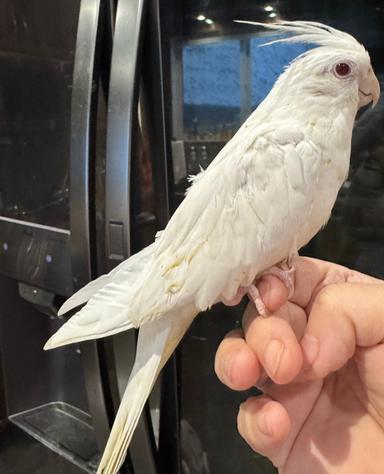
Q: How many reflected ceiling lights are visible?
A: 4